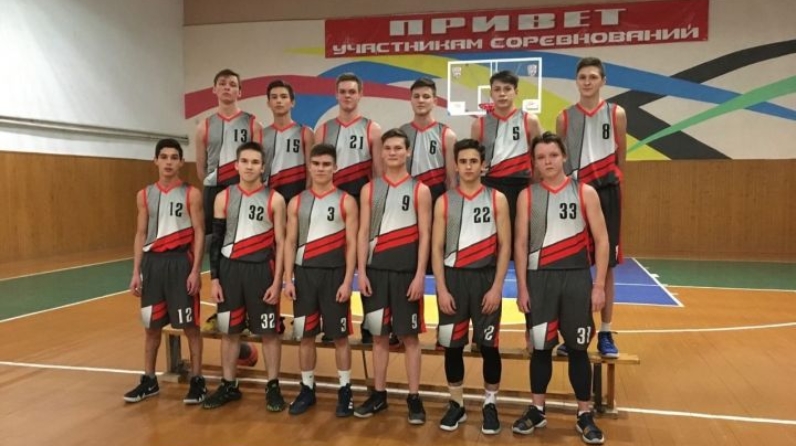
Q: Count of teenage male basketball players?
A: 12